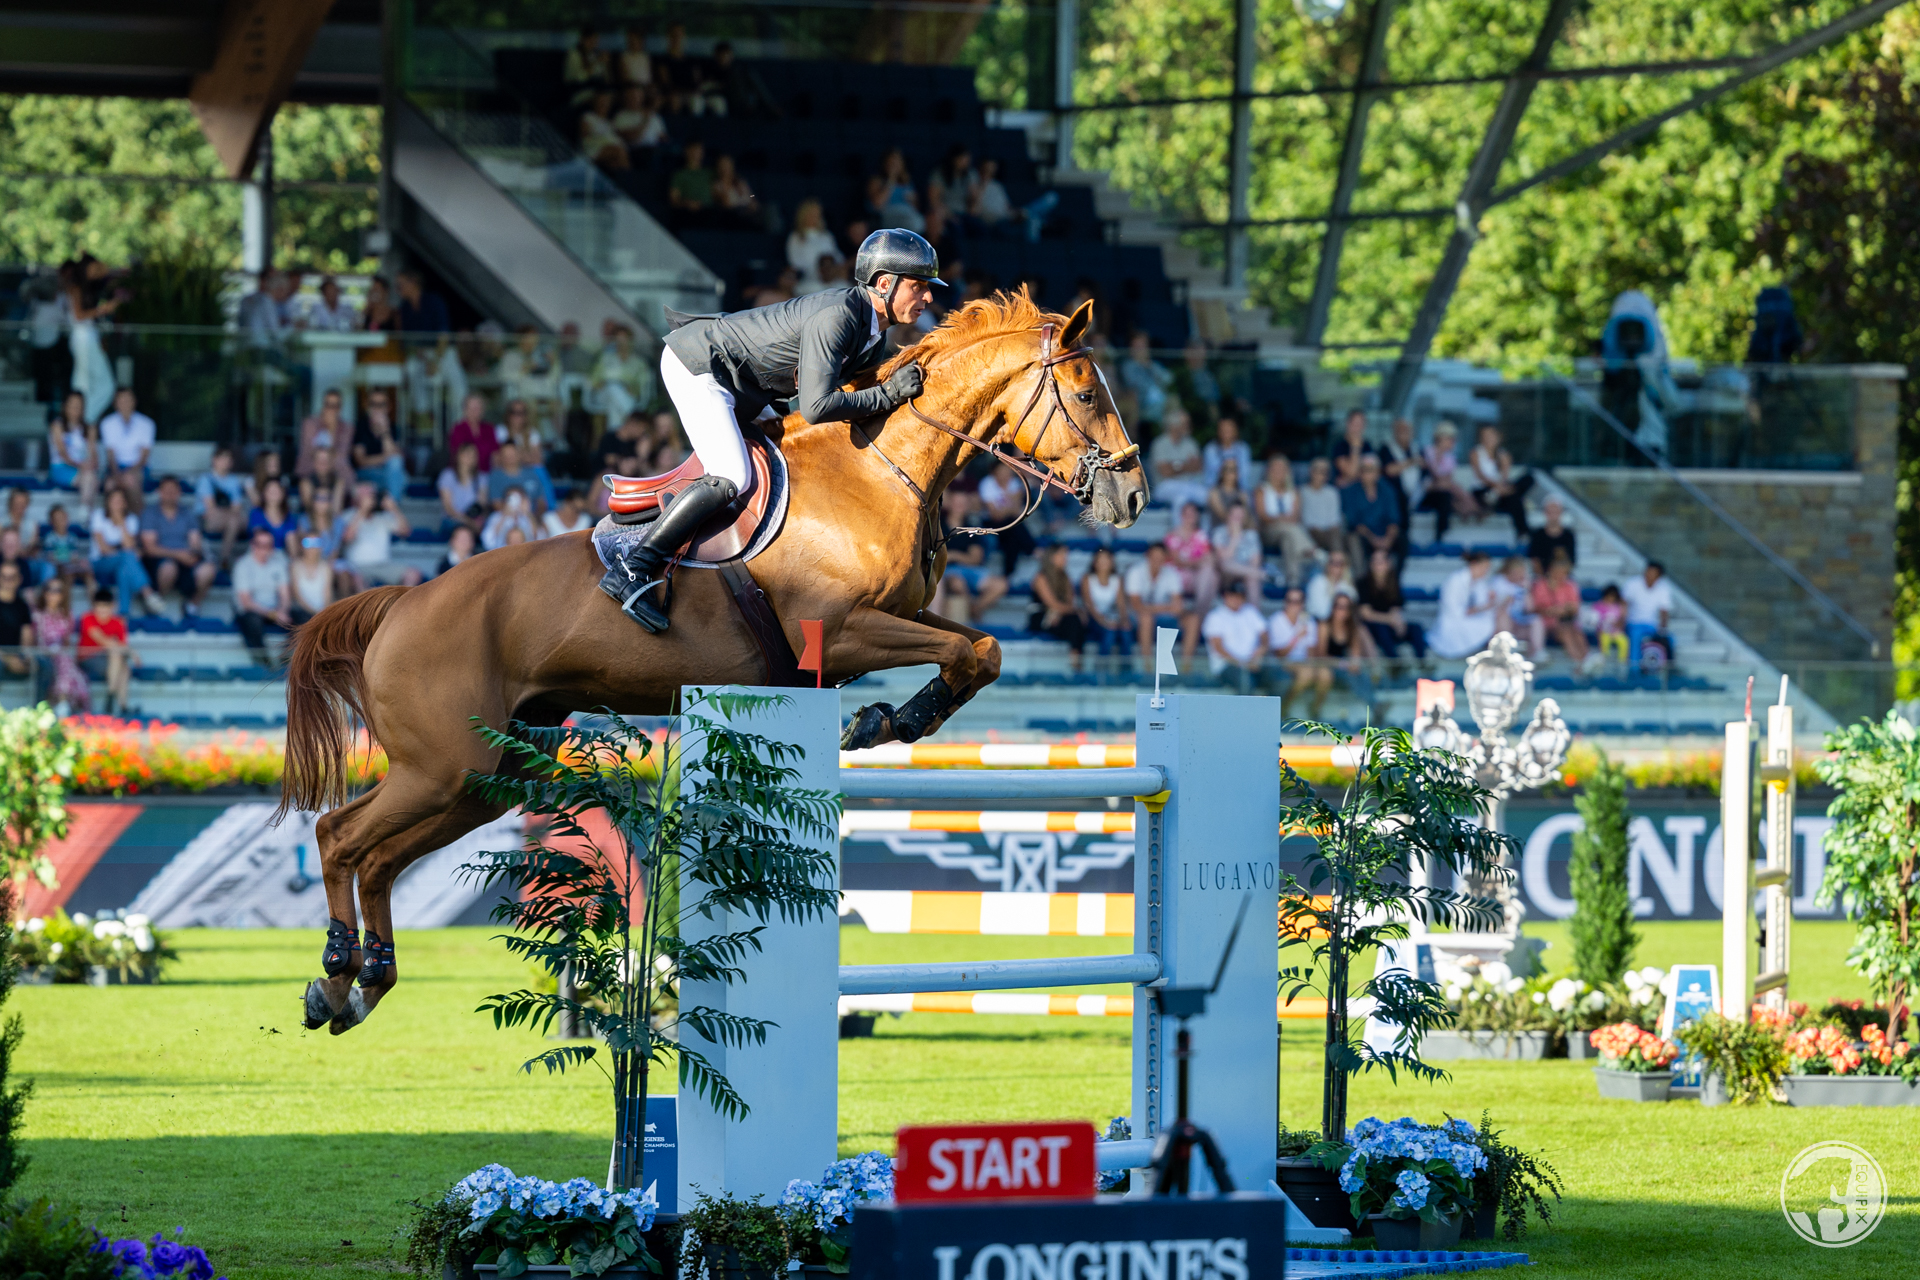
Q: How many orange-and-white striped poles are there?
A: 4